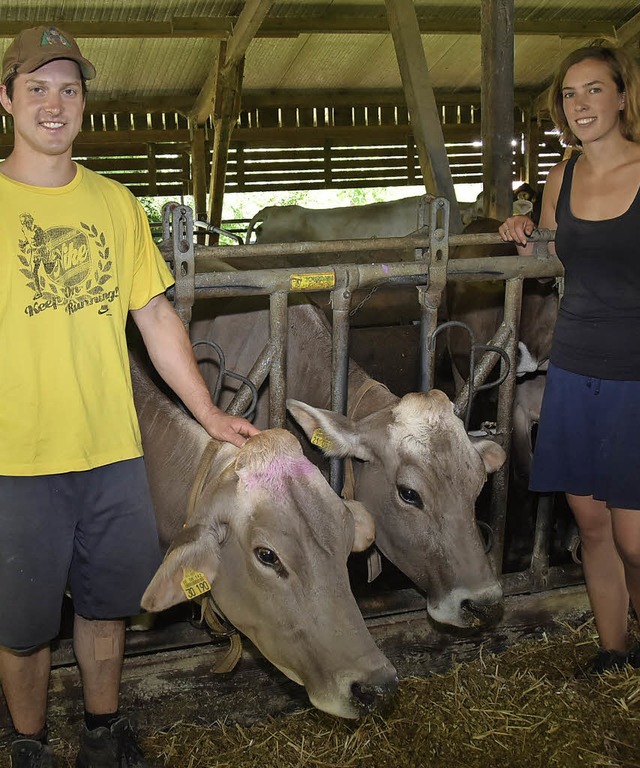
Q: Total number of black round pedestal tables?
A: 0